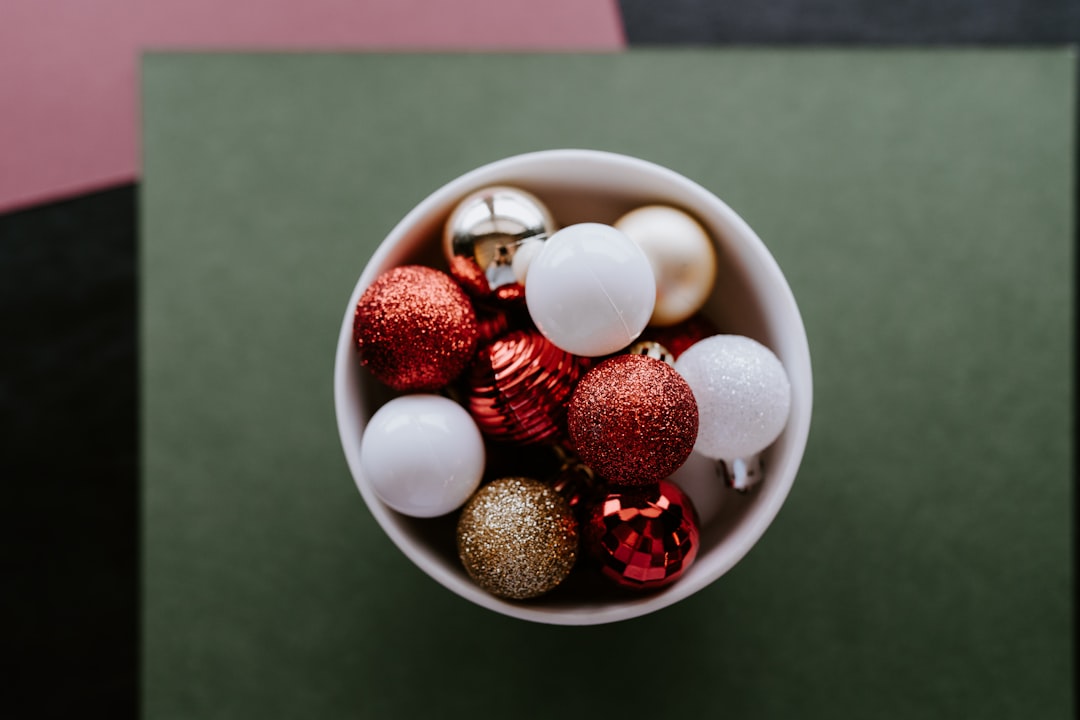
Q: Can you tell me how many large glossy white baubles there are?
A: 2